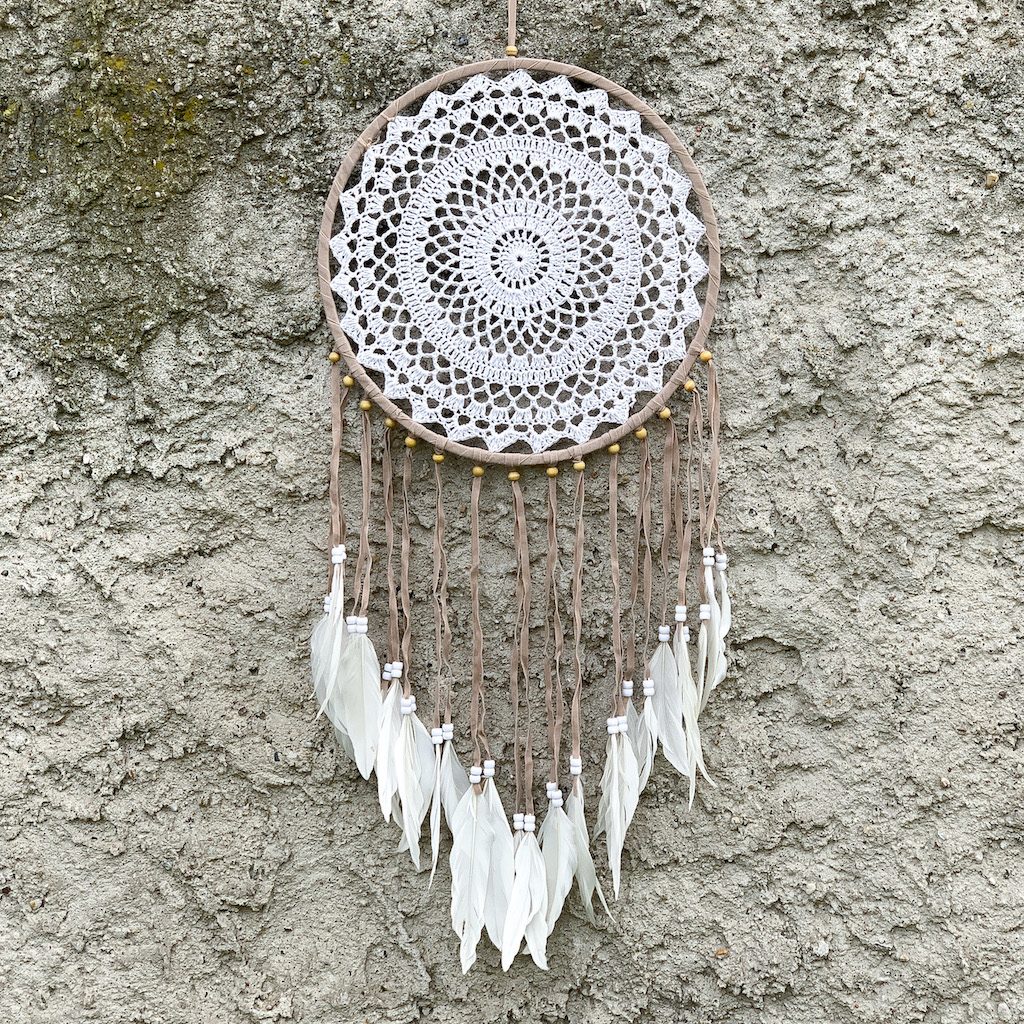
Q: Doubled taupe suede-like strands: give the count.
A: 15